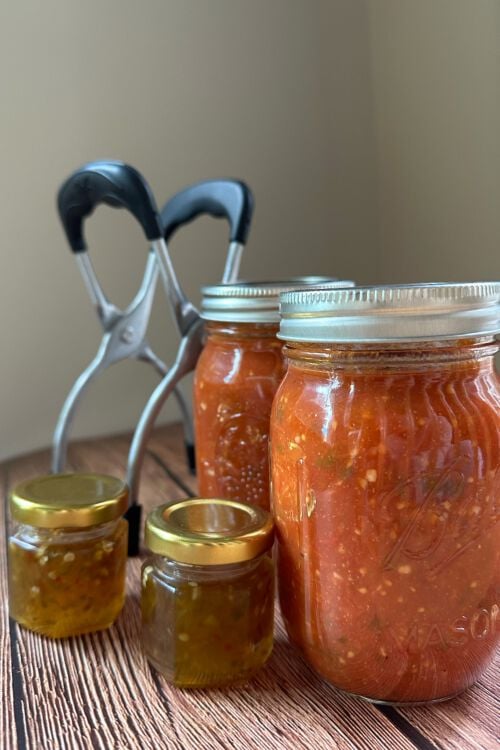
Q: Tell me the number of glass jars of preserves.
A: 4